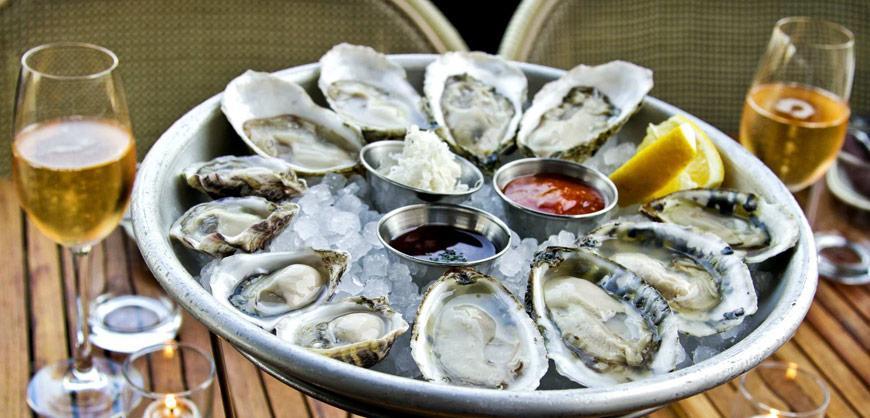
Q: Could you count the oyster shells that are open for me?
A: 12